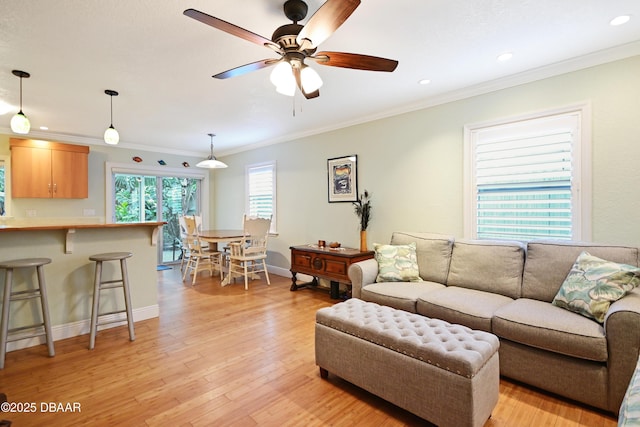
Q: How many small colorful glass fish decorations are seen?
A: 3